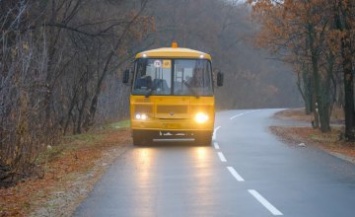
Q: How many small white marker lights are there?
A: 2